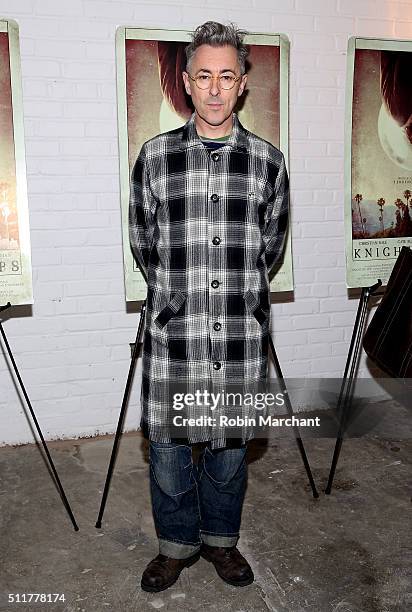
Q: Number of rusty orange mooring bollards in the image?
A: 0